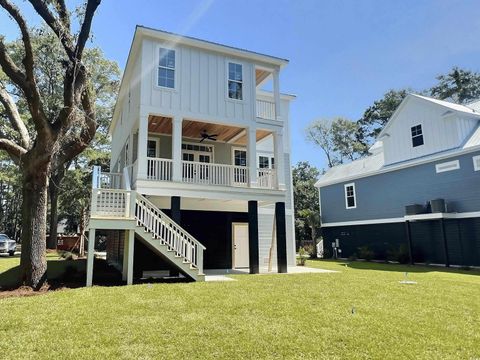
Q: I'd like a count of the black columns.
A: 3